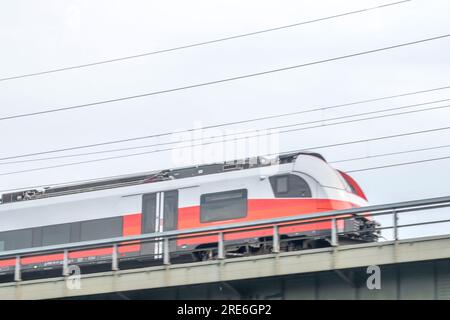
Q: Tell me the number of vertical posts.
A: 8